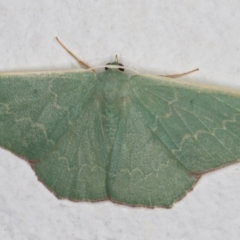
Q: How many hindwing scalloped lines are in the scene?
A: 2